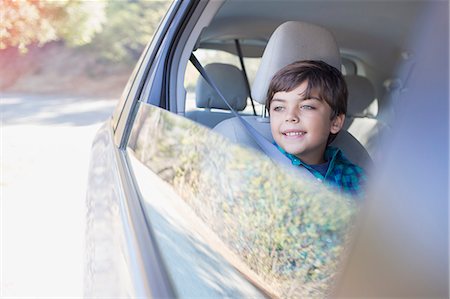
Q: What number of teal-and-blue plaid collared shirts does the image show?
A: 1